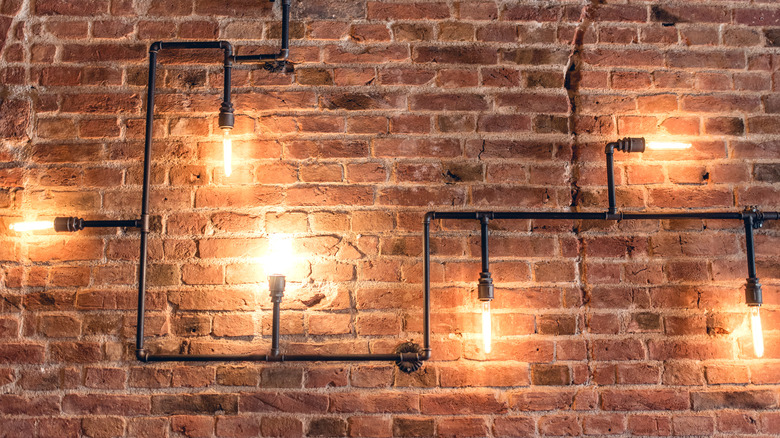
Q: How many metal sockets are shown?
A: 6